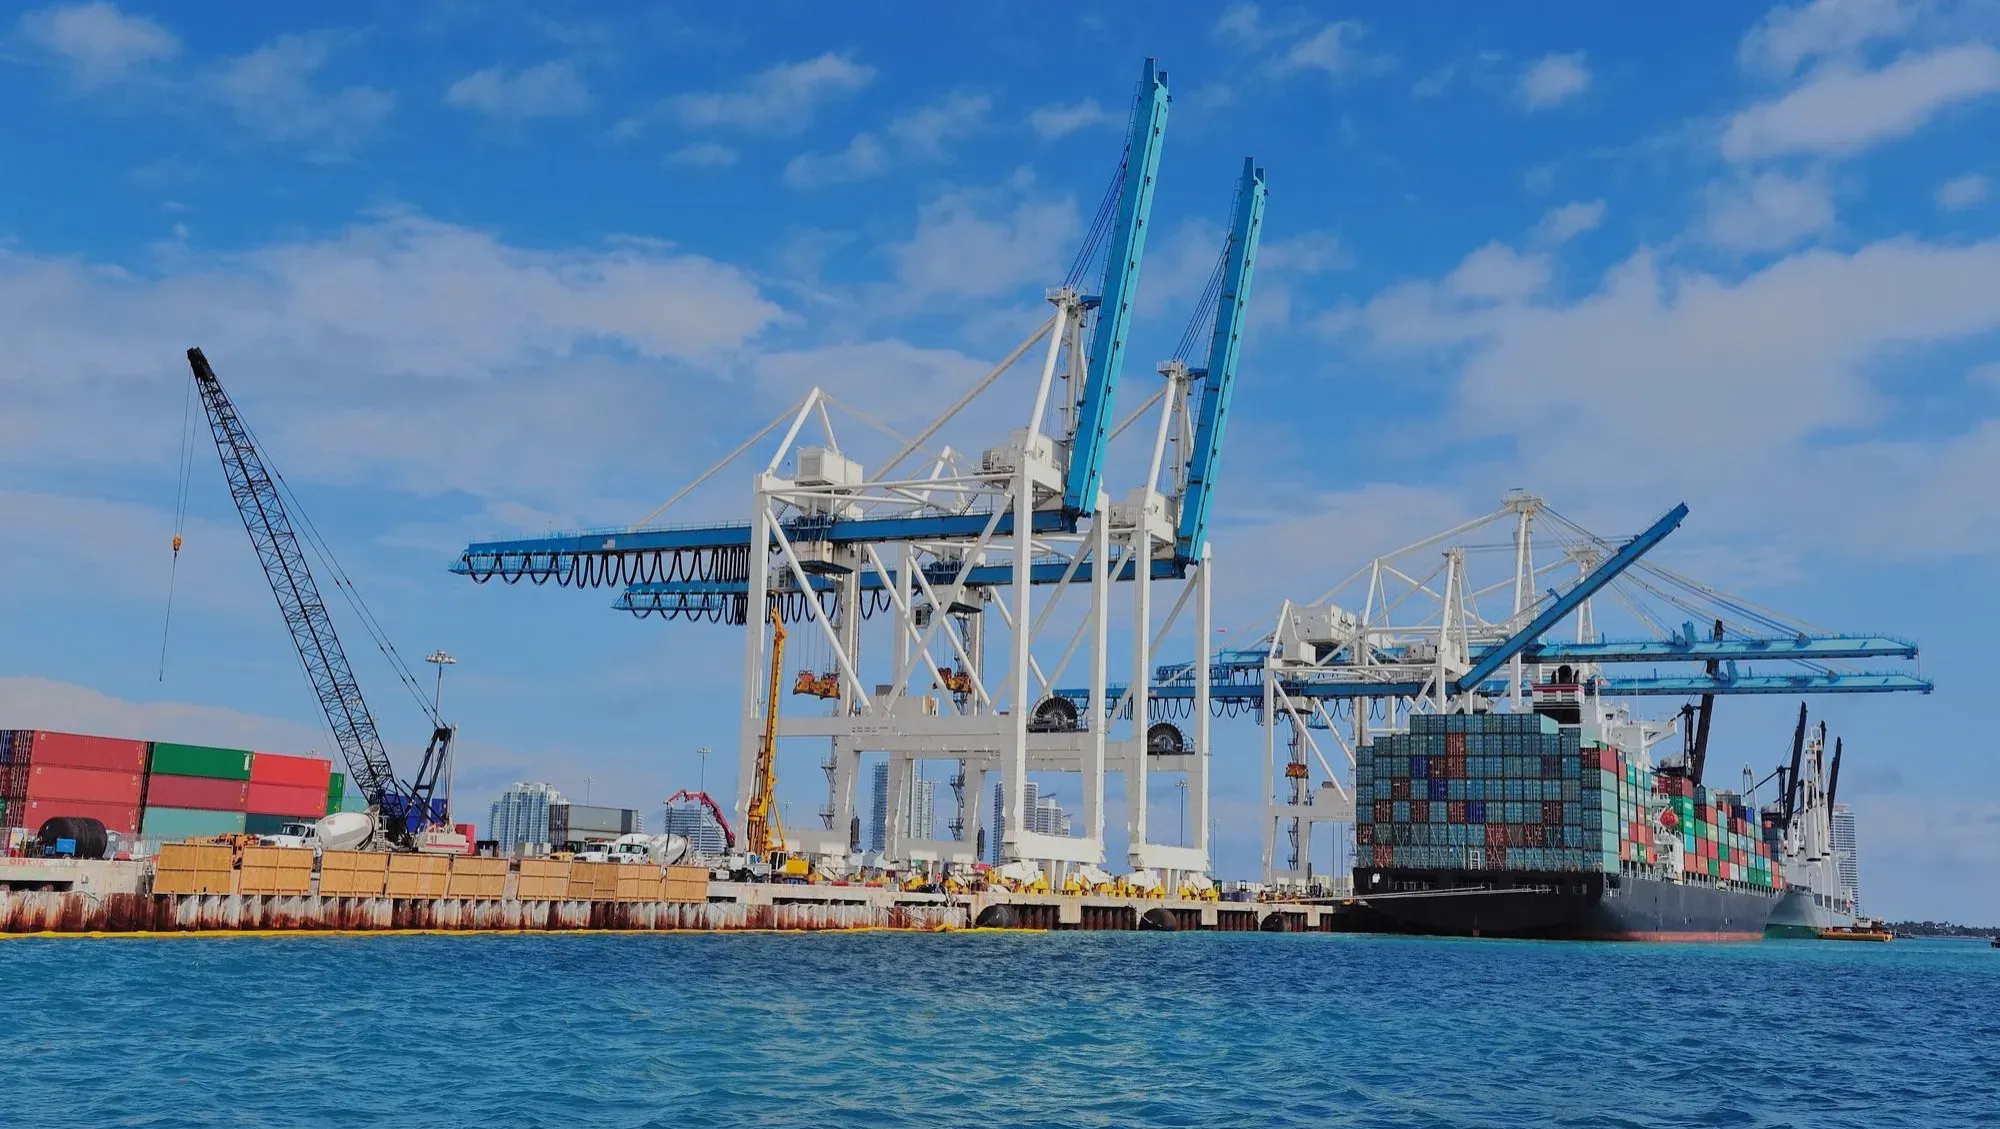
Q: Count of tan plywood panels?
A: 9